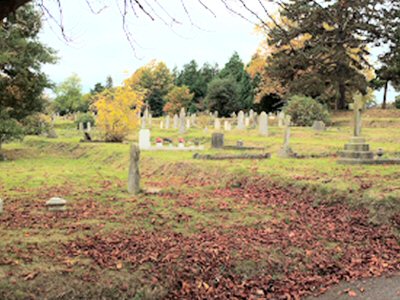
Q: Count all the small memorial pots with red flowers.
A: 2